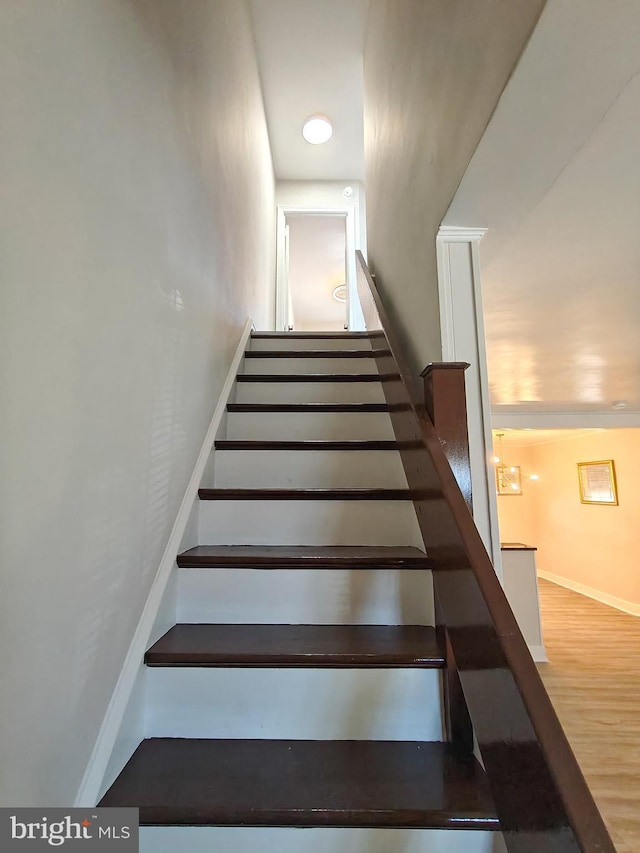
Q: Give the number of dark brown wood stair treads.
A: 9